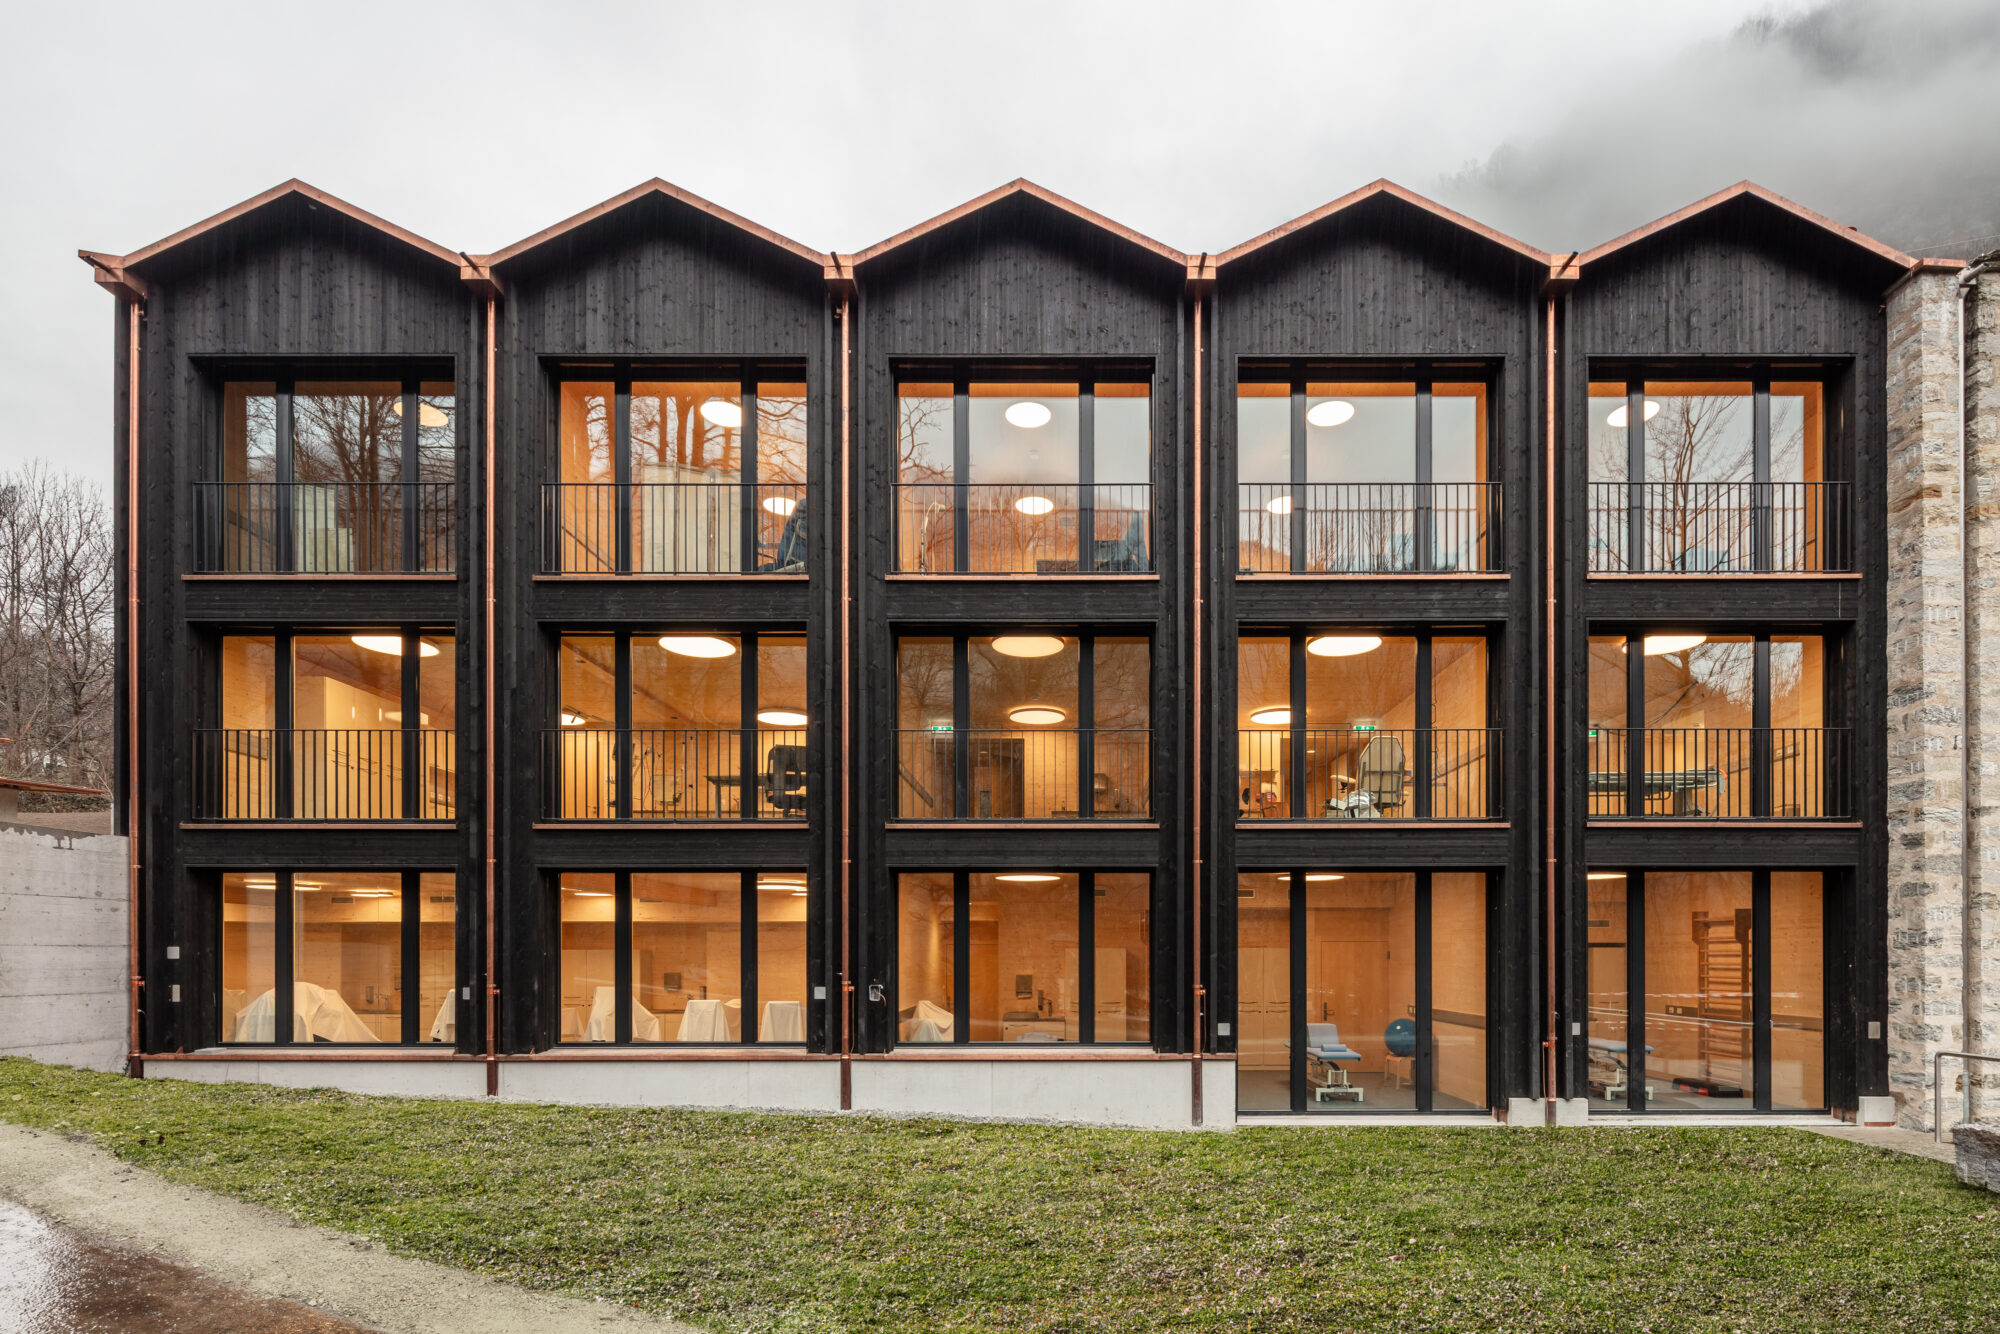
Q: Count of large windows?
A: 15